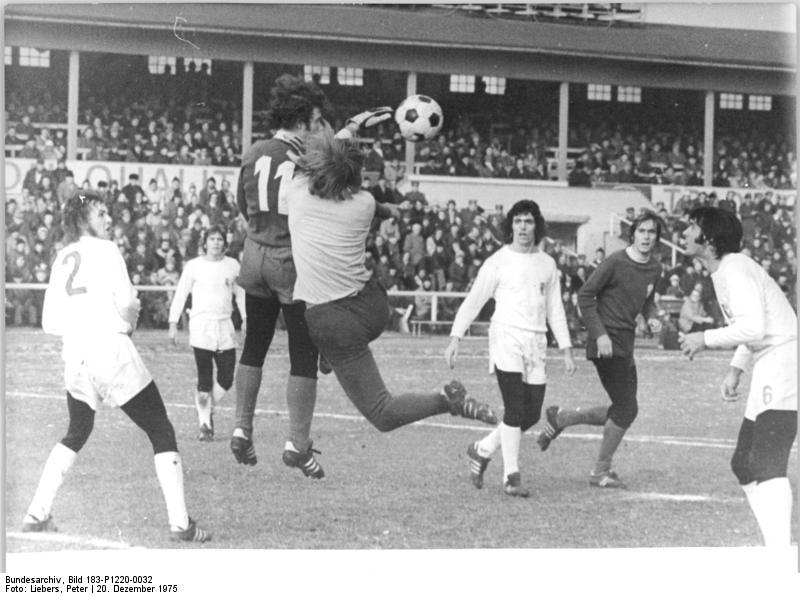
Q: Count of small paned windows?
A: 12